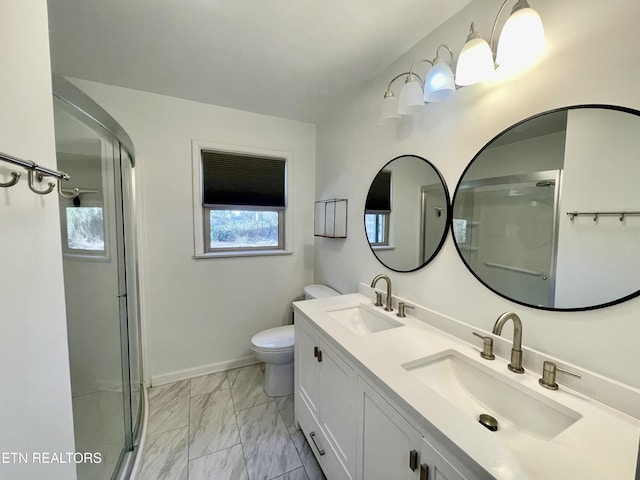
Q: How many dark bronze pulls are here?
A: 5